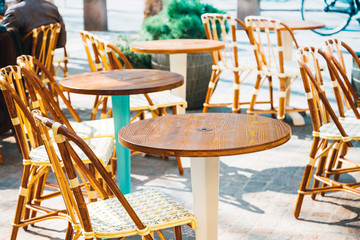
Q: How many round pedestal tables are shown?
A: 4